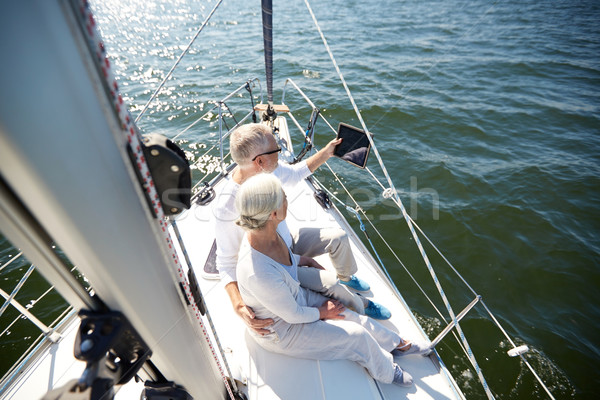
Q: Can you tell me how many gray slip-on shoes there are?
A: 2